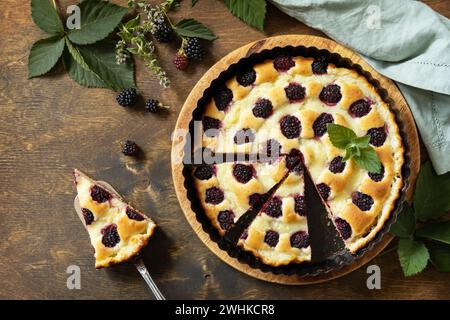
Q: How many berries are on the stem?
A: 3